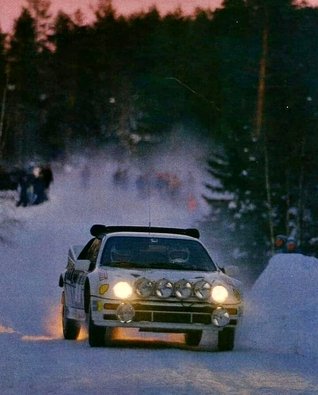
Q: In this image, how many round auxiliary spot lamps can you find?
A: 6